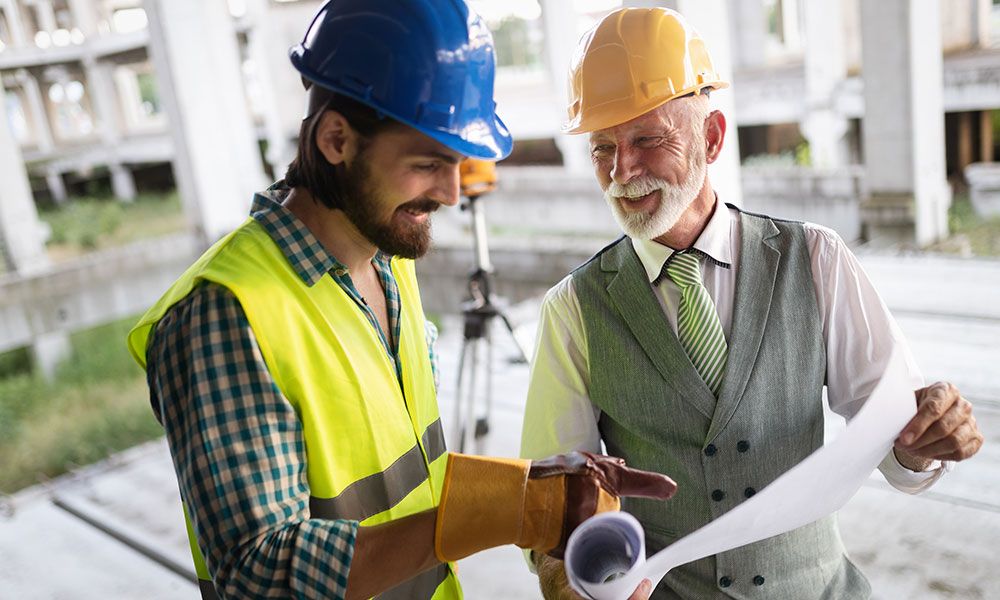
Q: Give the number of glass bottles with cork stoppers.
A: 0